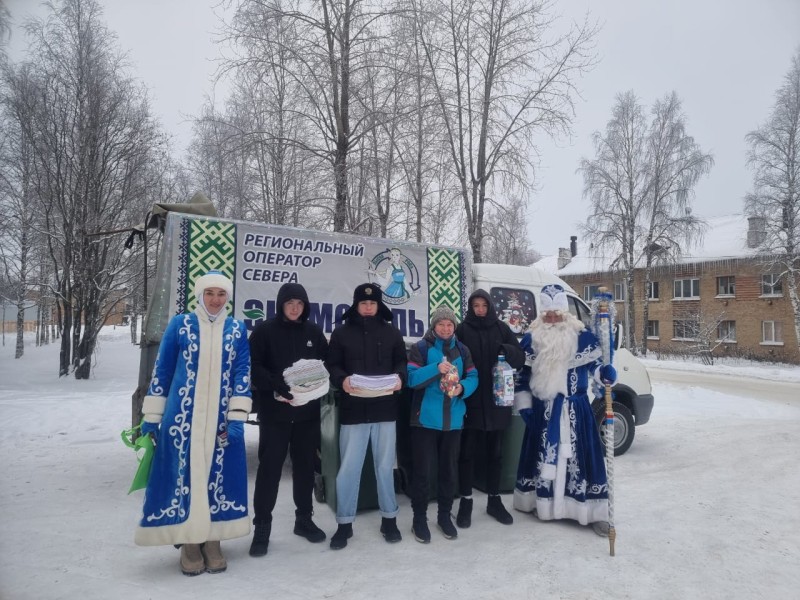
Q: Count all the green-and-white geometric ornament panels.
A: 2